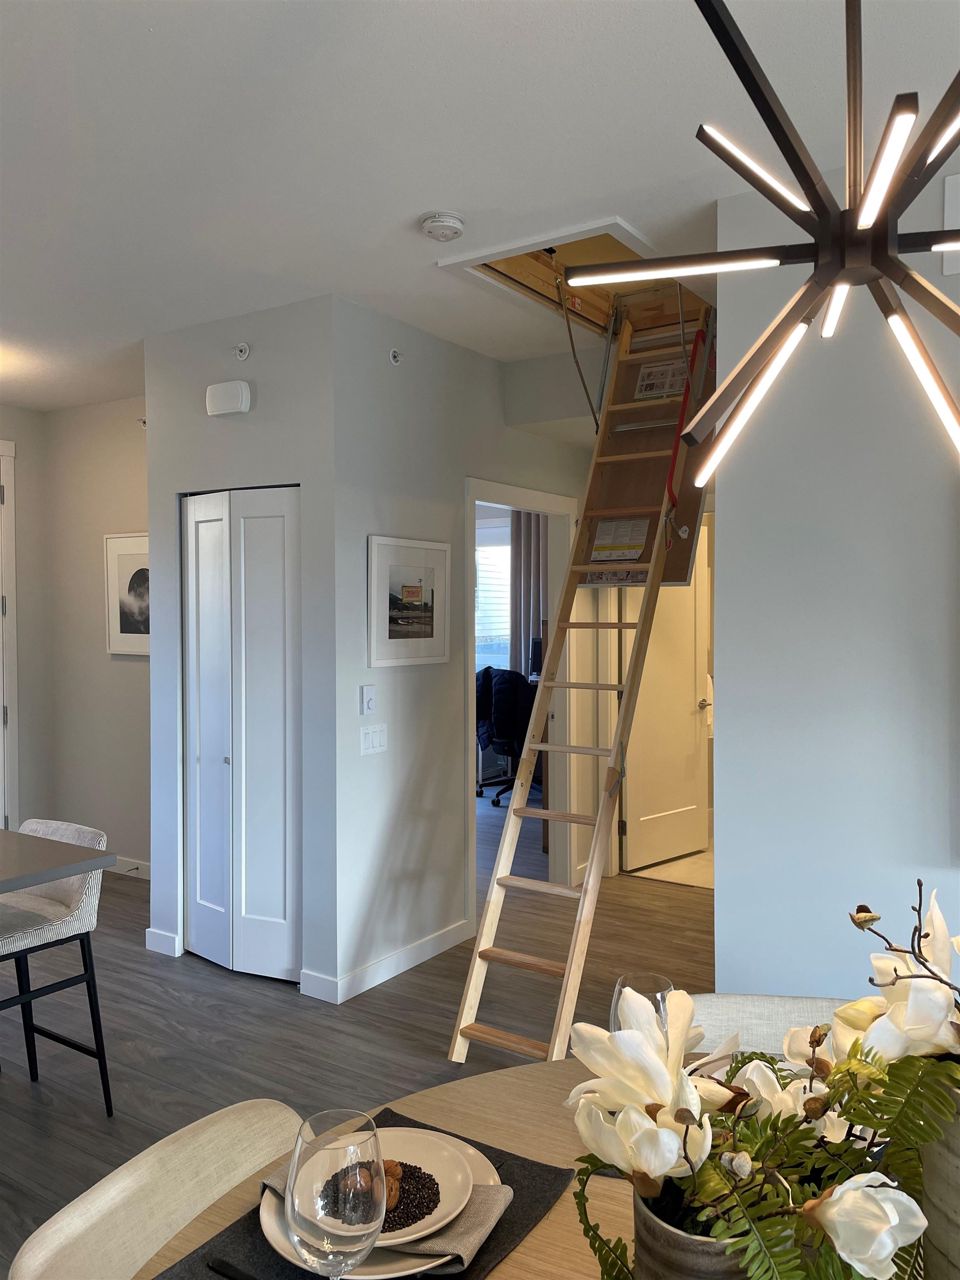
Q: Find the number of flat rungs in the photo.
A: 12